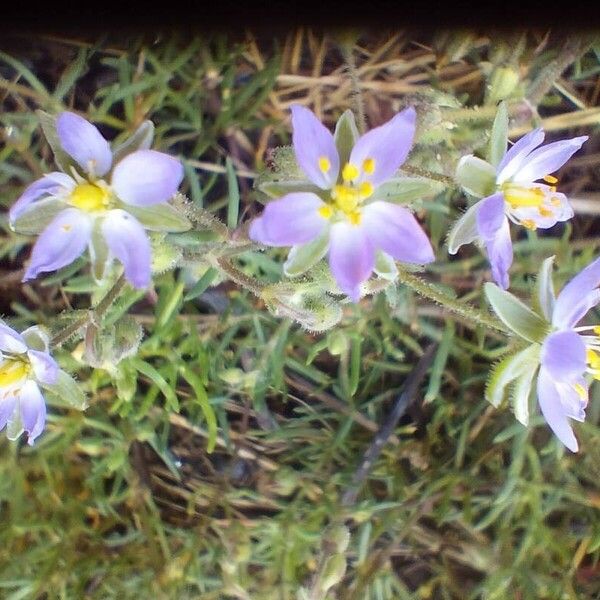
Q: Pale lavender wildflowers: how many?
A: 5